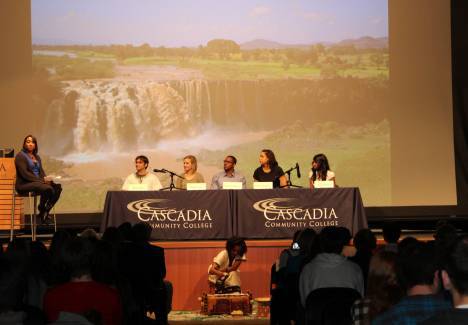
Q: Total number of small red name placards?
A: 0